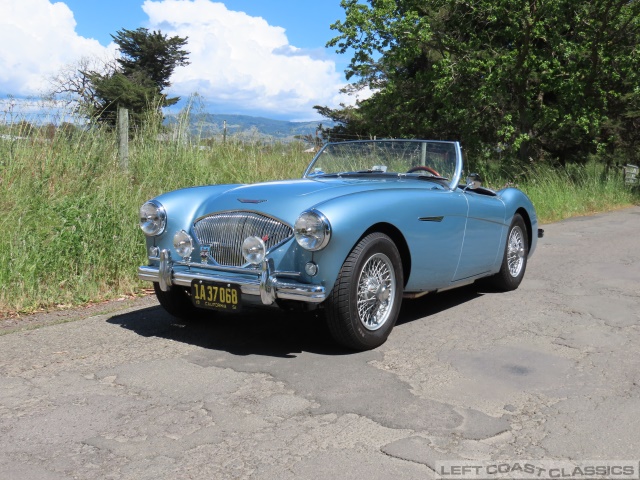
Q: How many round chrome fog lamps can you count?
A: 2